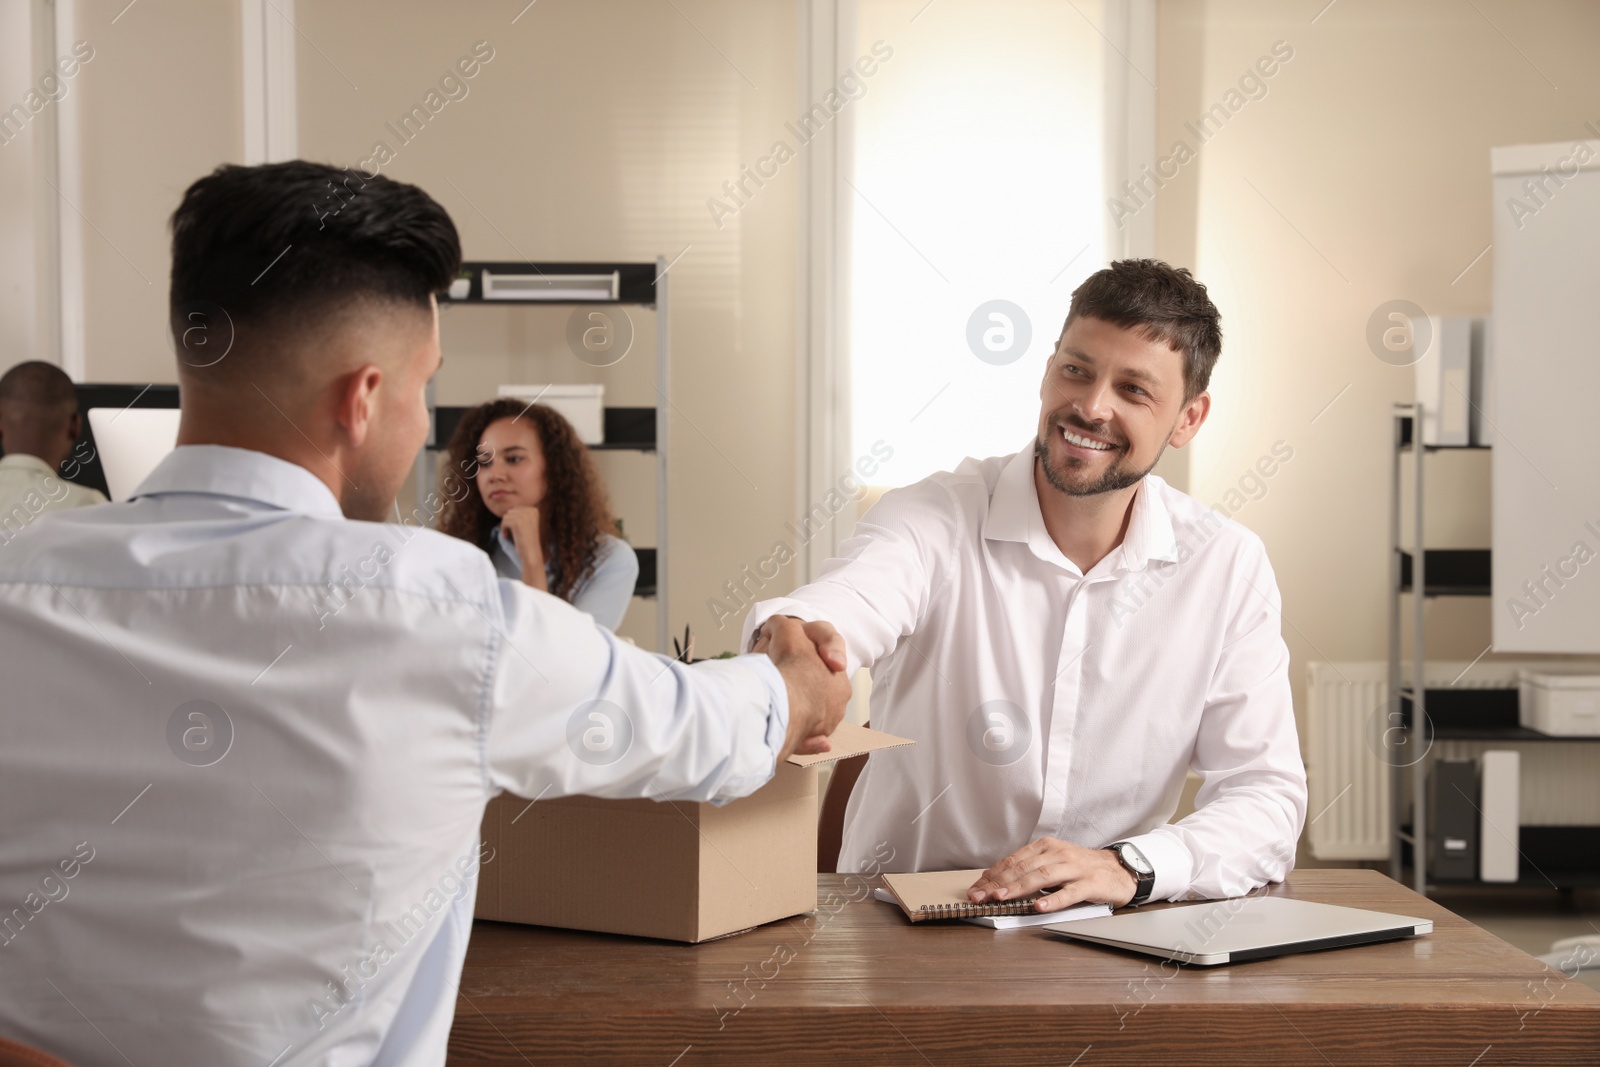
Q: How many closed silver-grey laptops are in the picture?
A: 1